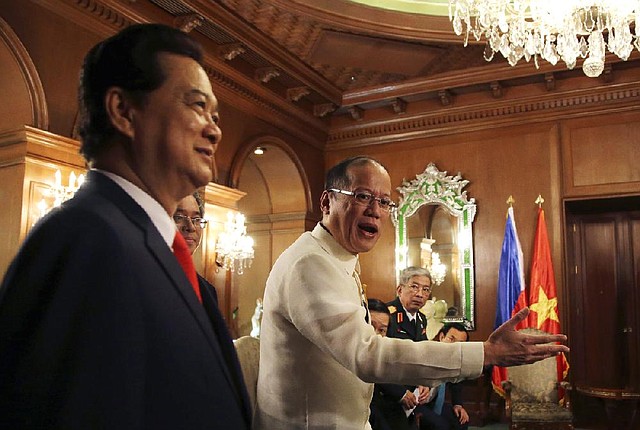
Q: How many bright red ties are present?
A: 1